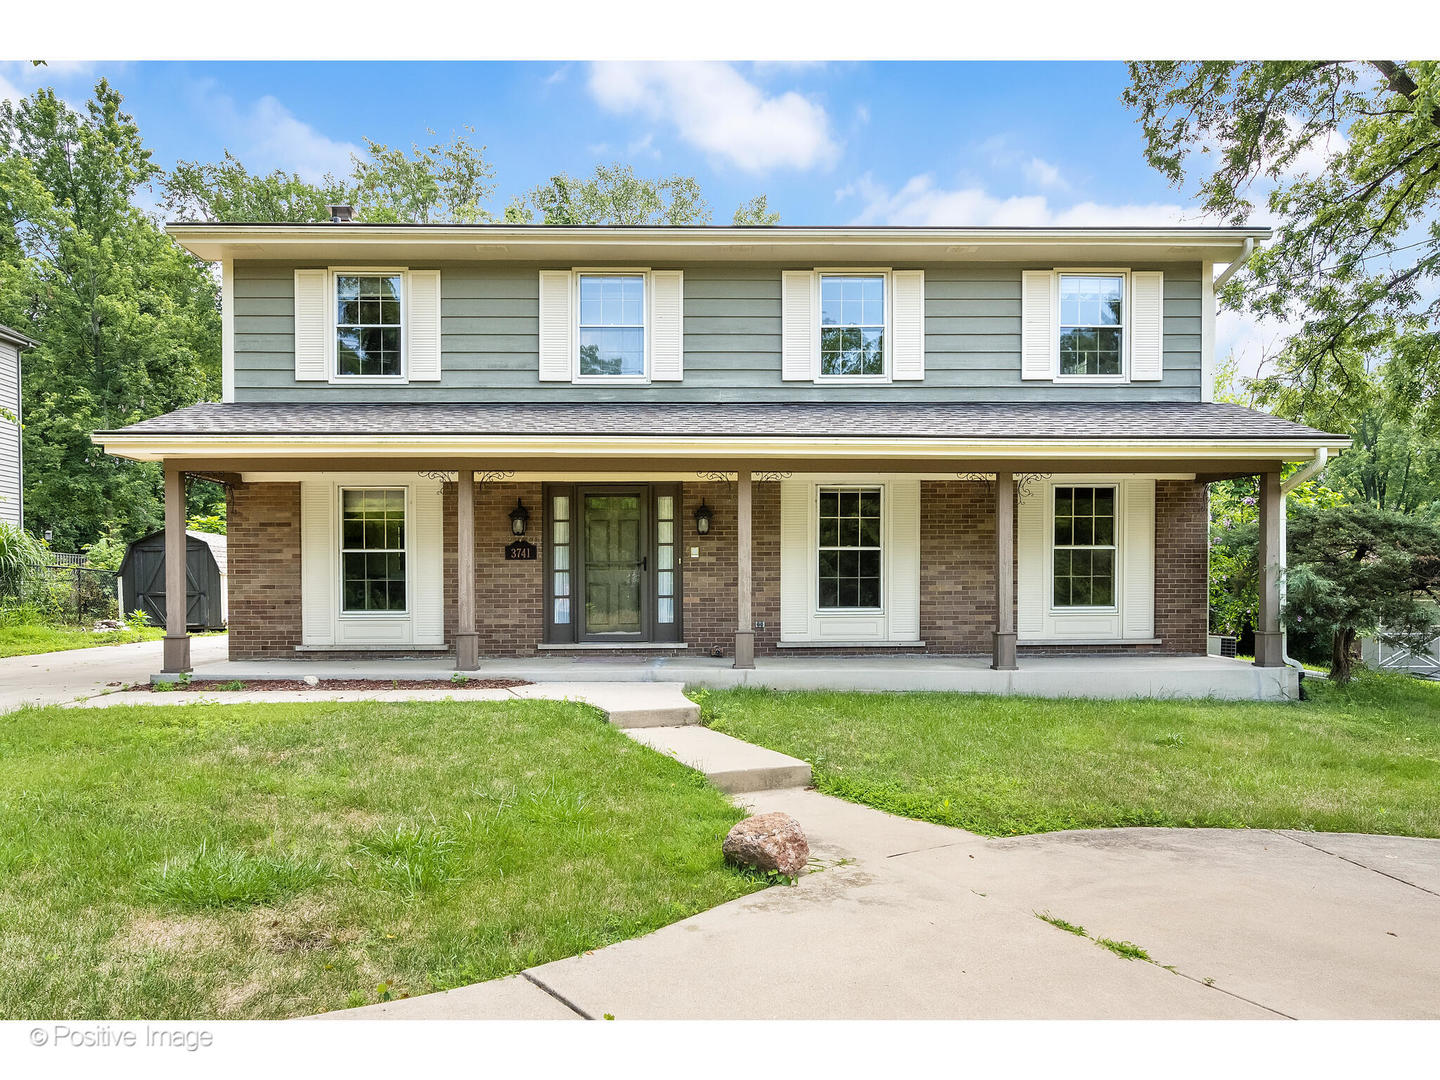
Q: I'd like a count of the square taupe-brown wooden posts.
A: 5